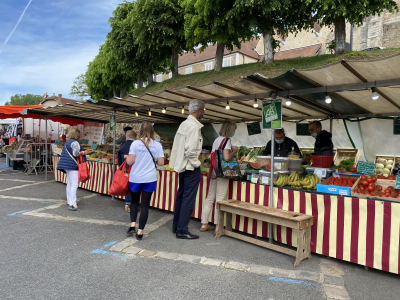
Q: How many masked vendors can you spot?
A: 2